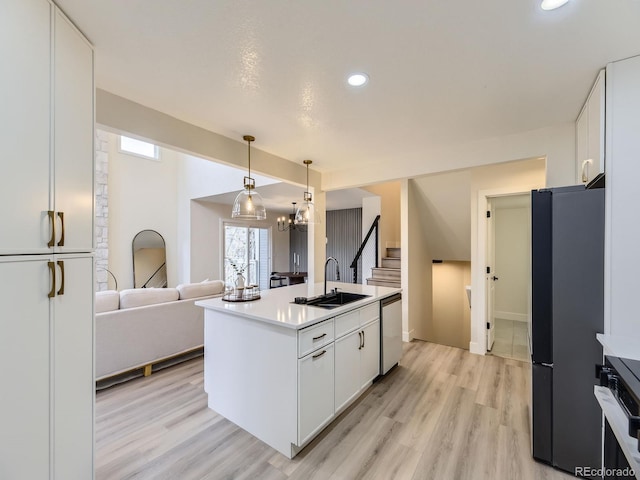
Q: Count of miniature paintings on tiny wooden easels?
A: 0